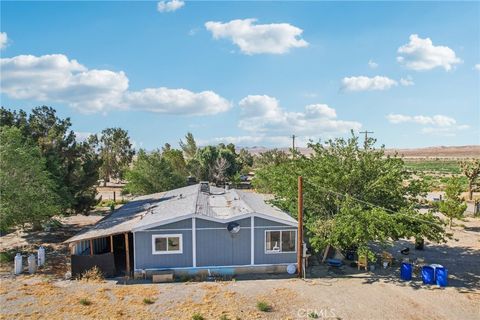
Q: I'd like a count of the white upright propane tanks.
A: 3